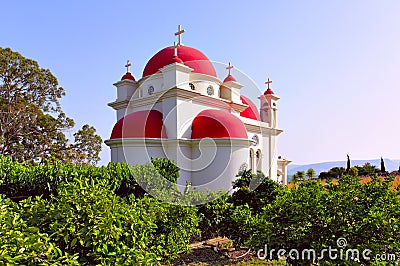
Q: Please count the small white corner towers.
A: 4